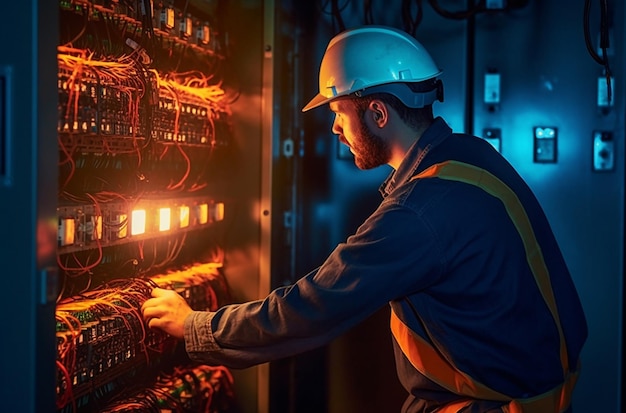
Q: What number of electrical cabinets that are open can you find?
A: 1